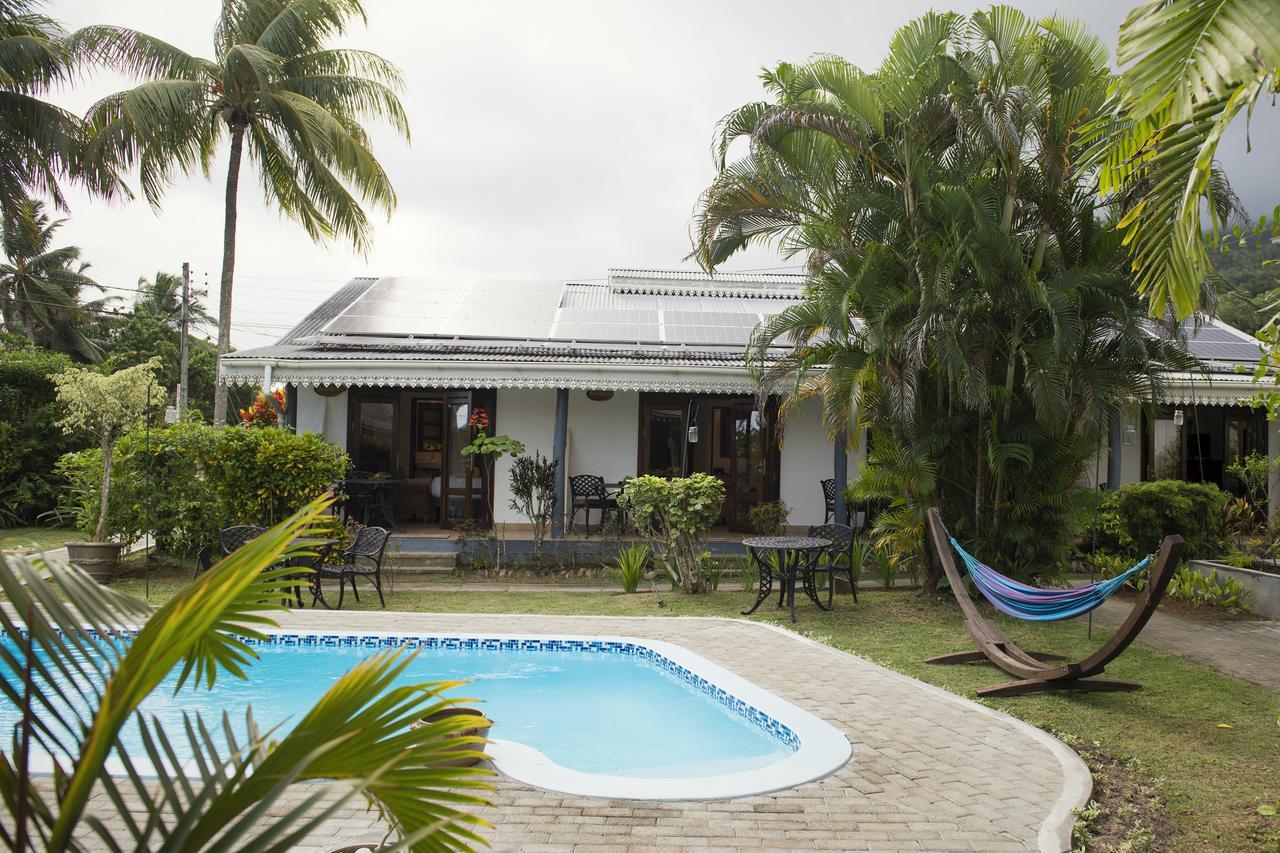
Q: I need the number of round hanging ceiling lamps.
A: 2